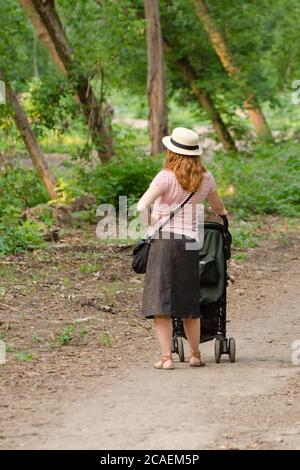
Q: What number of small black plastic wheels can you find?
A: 3